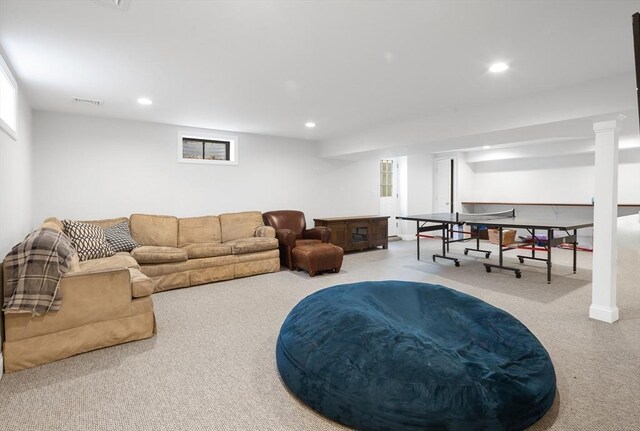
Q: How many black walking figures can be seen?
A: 0